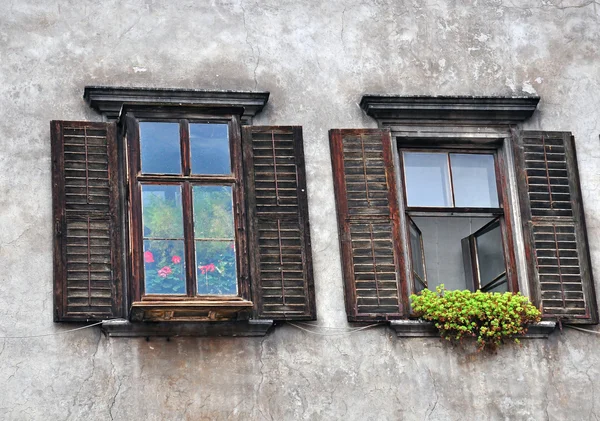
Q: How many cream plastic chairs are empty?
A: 0